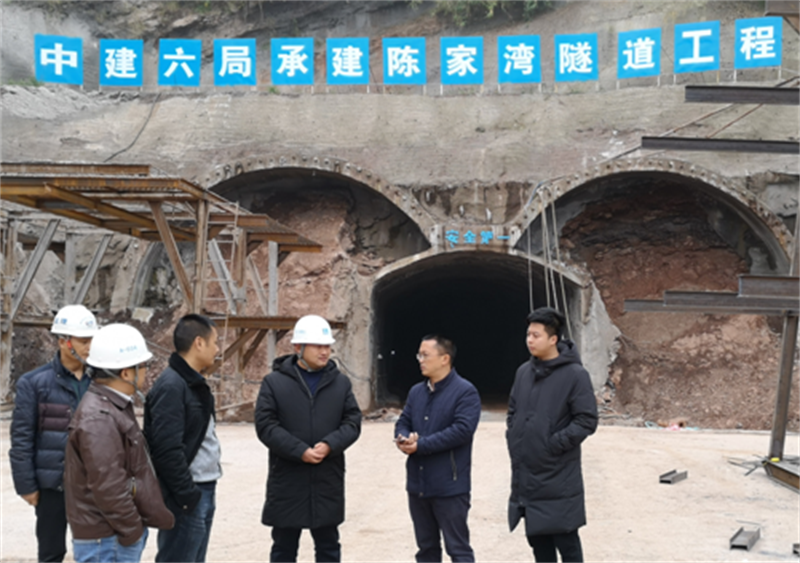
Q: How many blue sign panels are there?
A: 13